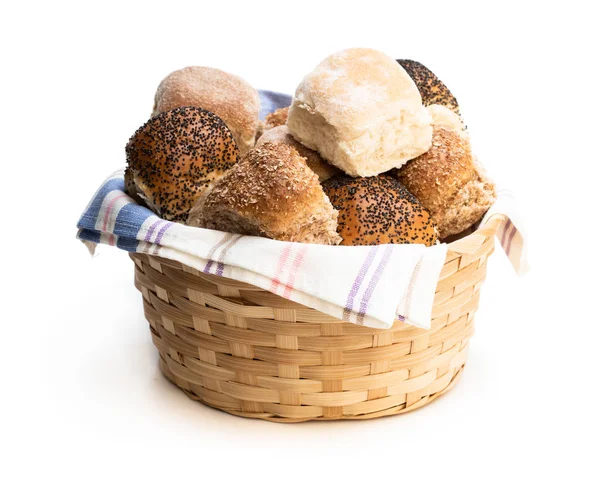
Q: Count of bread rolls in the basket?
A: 10